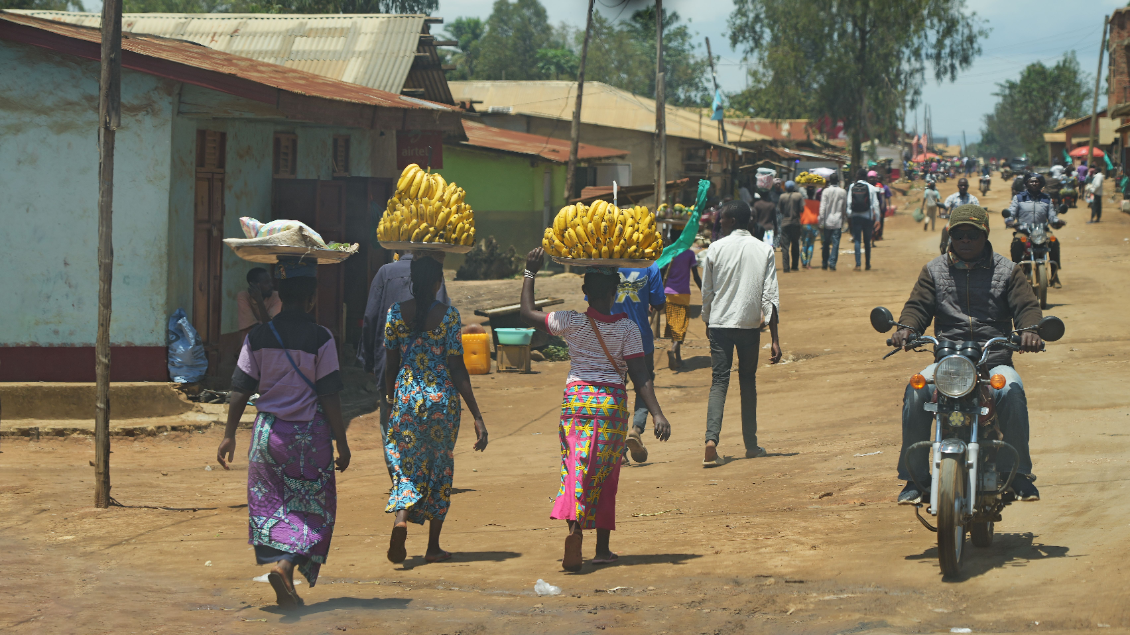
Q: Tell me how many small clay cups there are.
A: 0